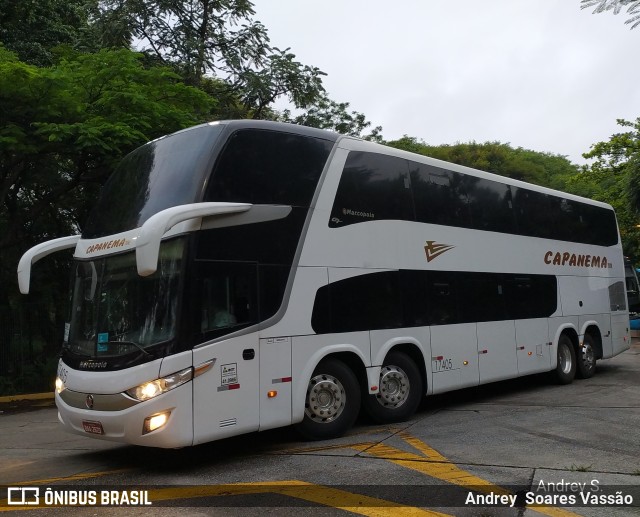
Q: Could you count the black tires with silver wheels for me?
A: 4